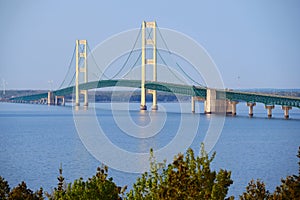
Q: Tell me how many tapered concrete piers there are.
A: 4